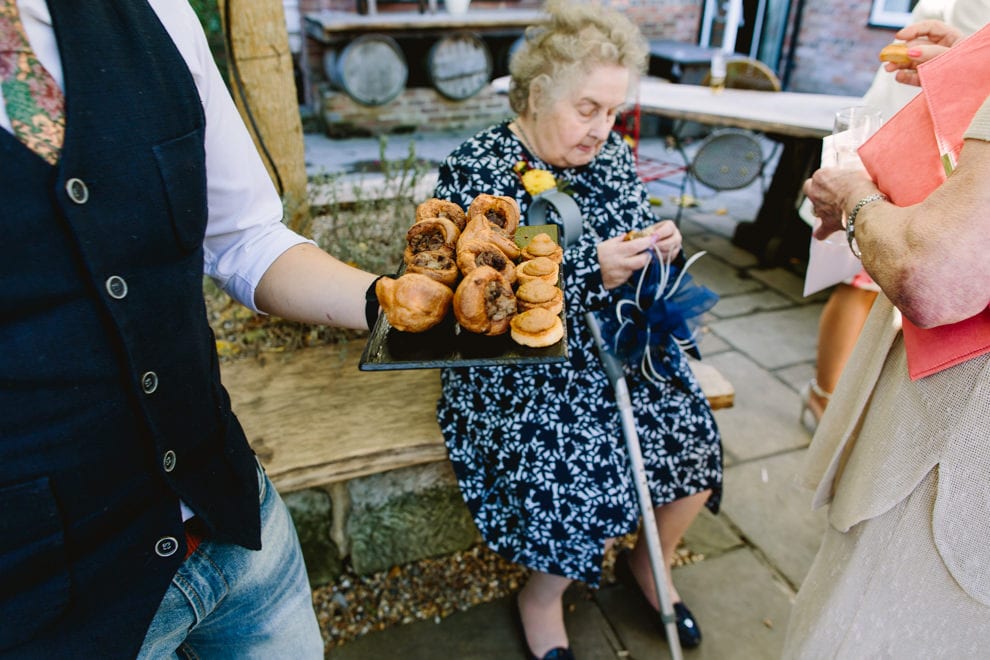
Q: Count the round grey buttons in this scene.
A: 5